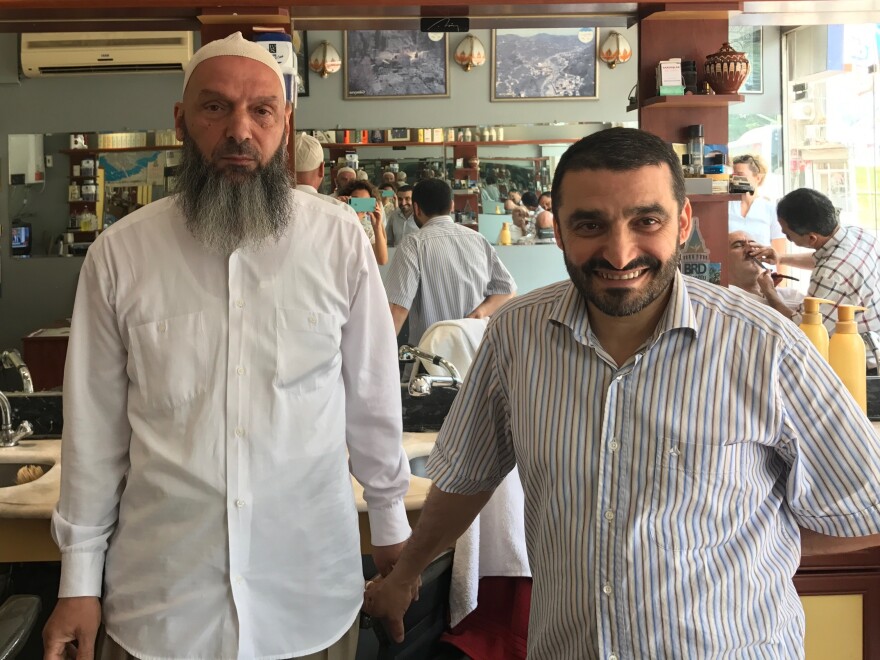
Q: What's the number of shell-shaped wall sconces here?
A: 3